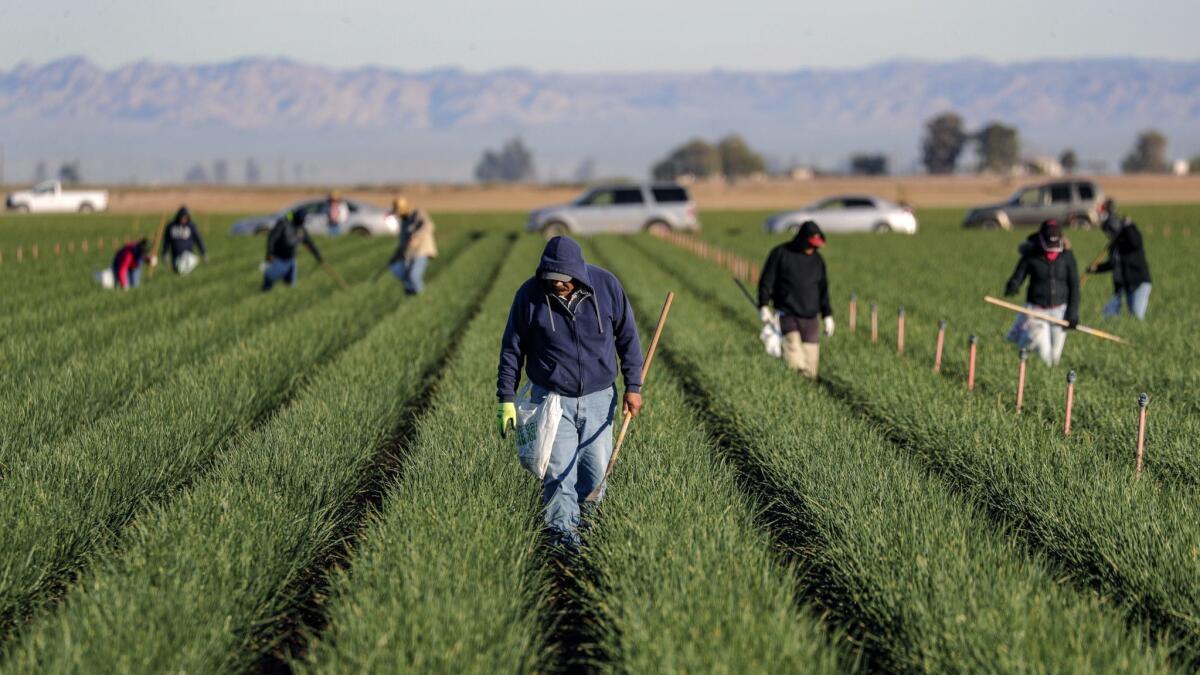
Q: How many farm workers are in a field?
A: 9